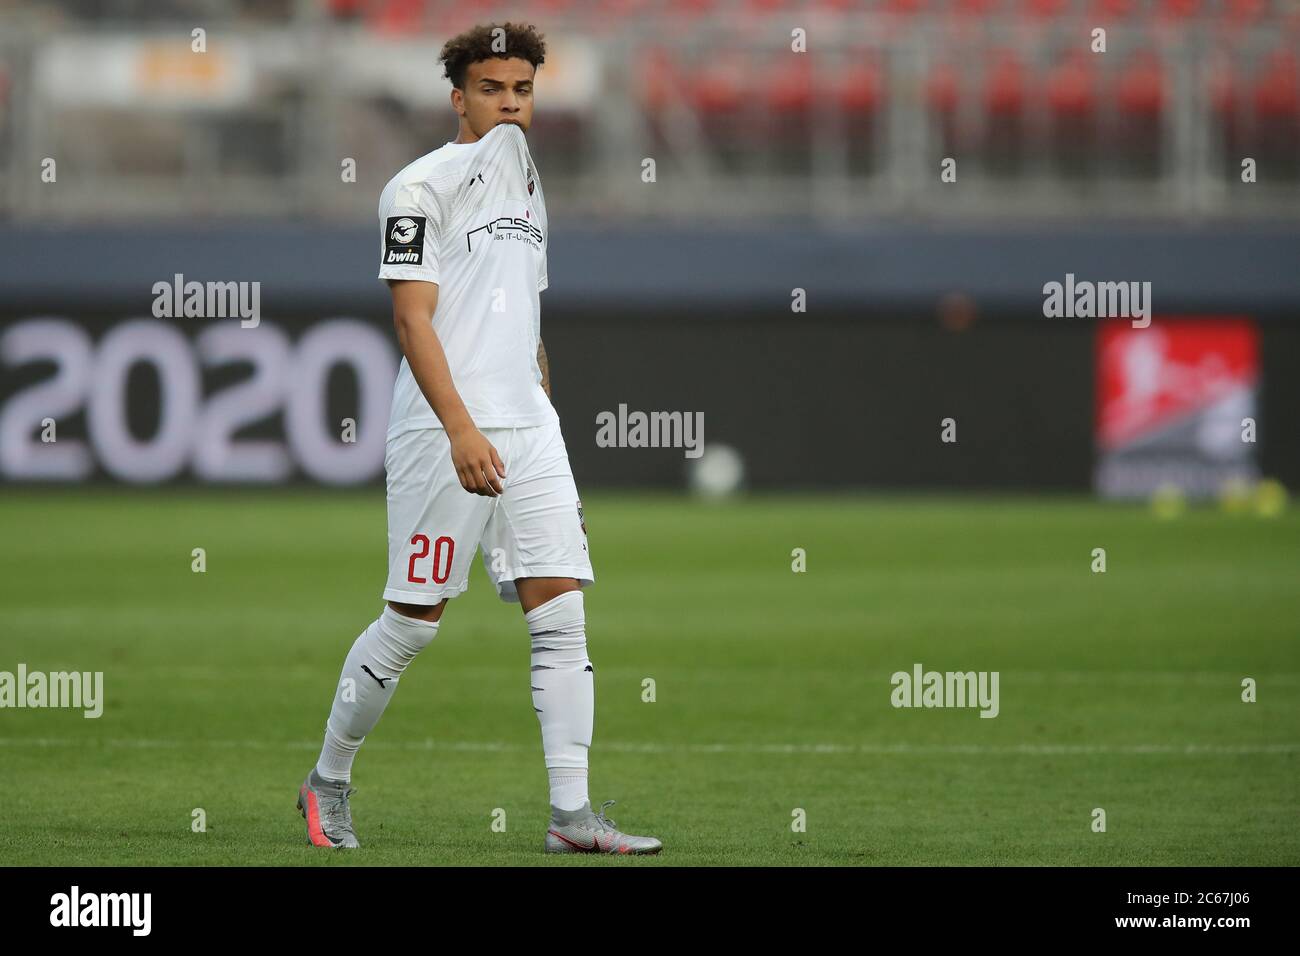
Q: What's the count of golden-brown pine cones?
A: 0